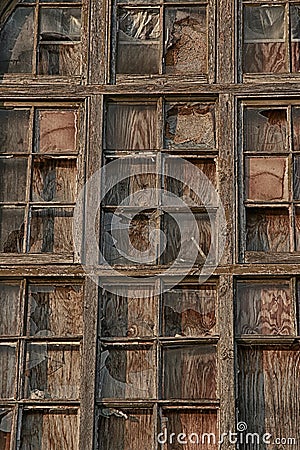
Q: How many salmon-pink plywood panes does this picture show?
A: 2